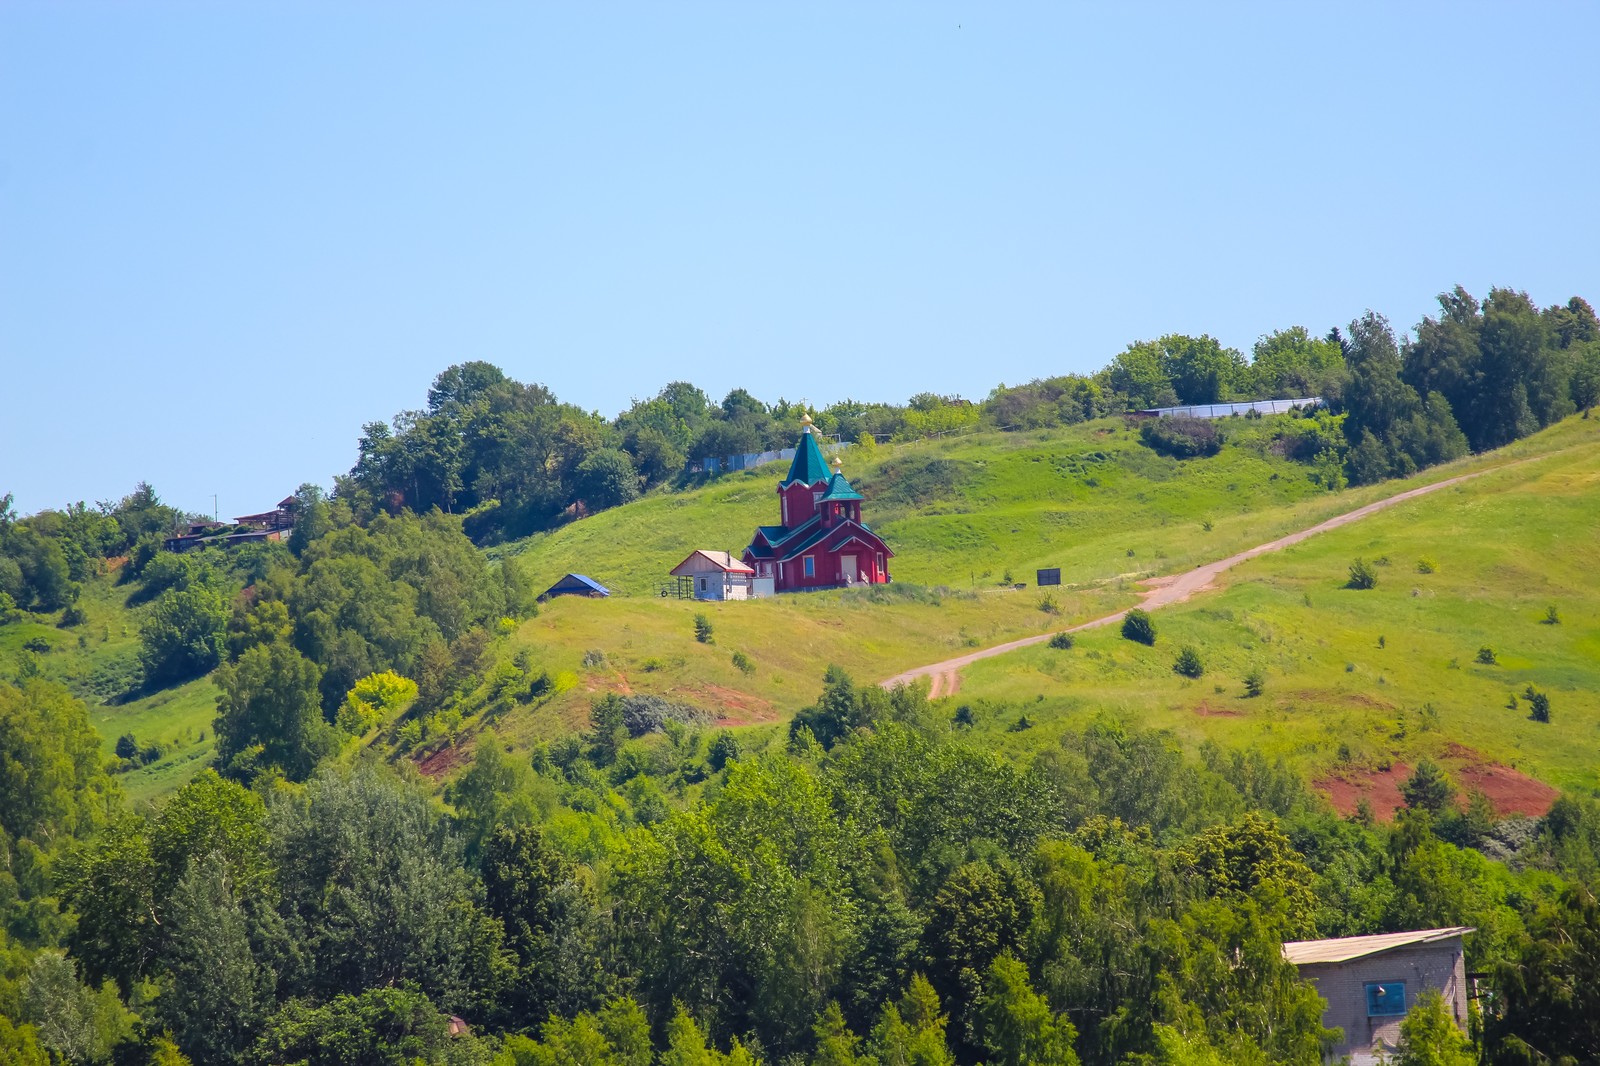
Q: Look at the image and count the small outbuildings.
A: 2